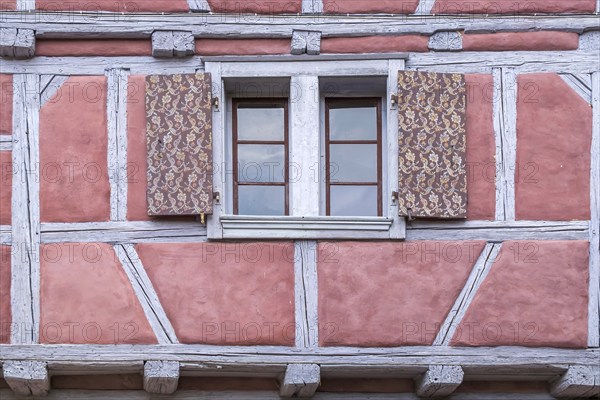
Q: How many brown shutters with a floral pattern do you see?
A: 2